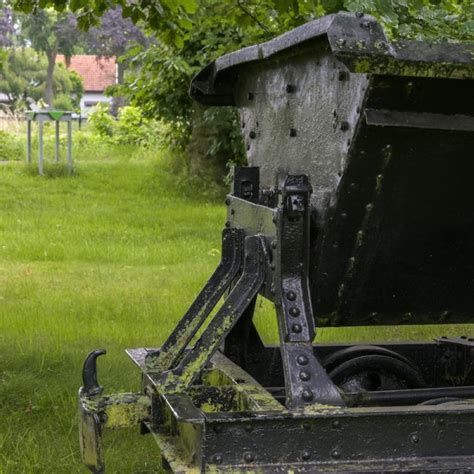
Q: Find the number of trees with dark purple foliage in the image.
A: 2